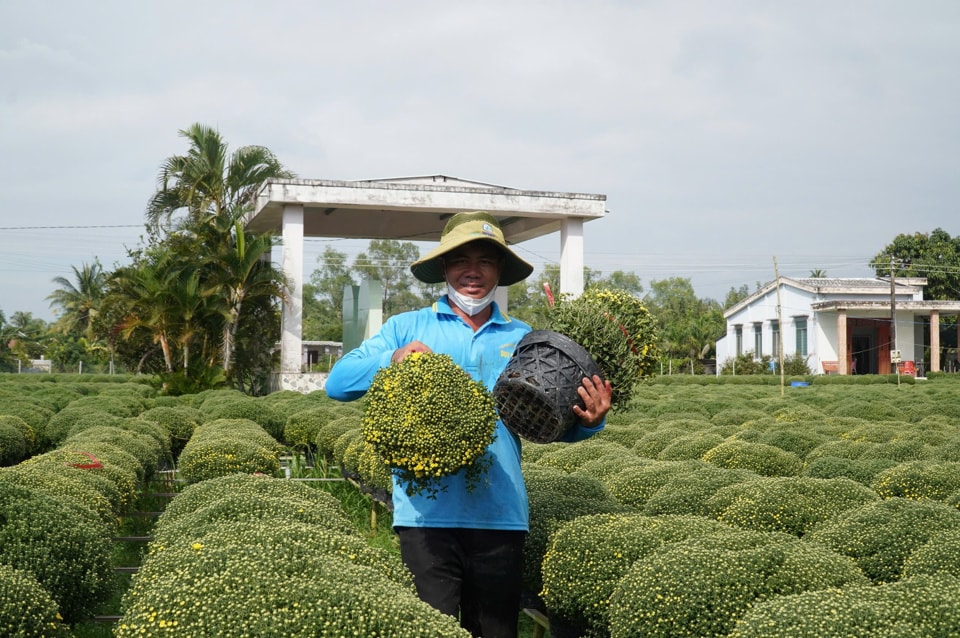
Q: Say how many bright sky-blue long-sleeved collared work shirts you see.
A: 1